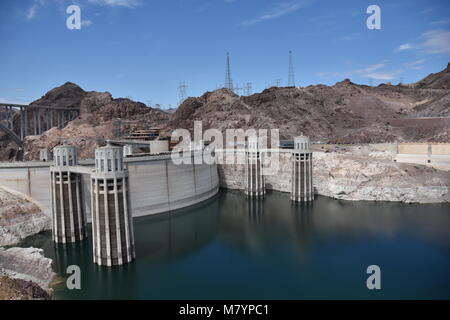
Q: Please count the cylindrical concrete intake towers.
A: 4